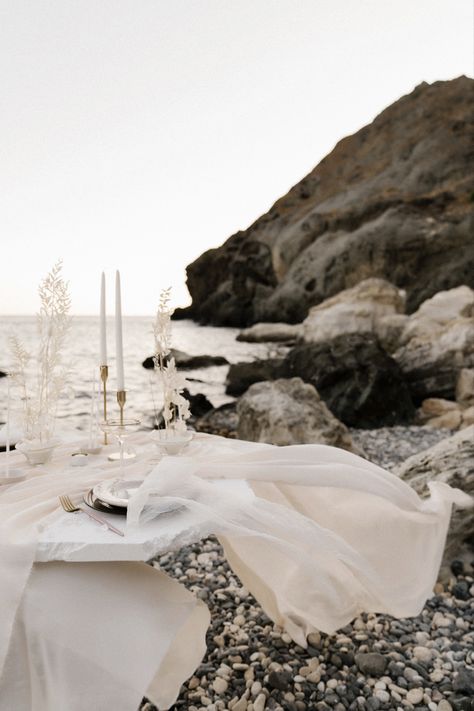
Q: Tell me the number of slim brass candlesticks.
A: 2